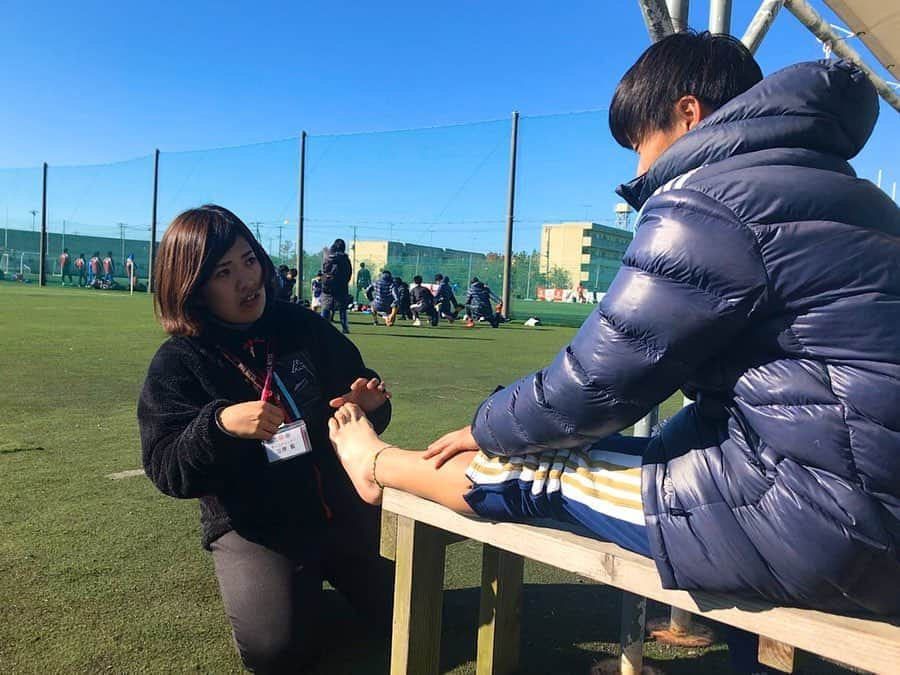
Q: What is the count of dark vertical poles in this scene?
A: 4